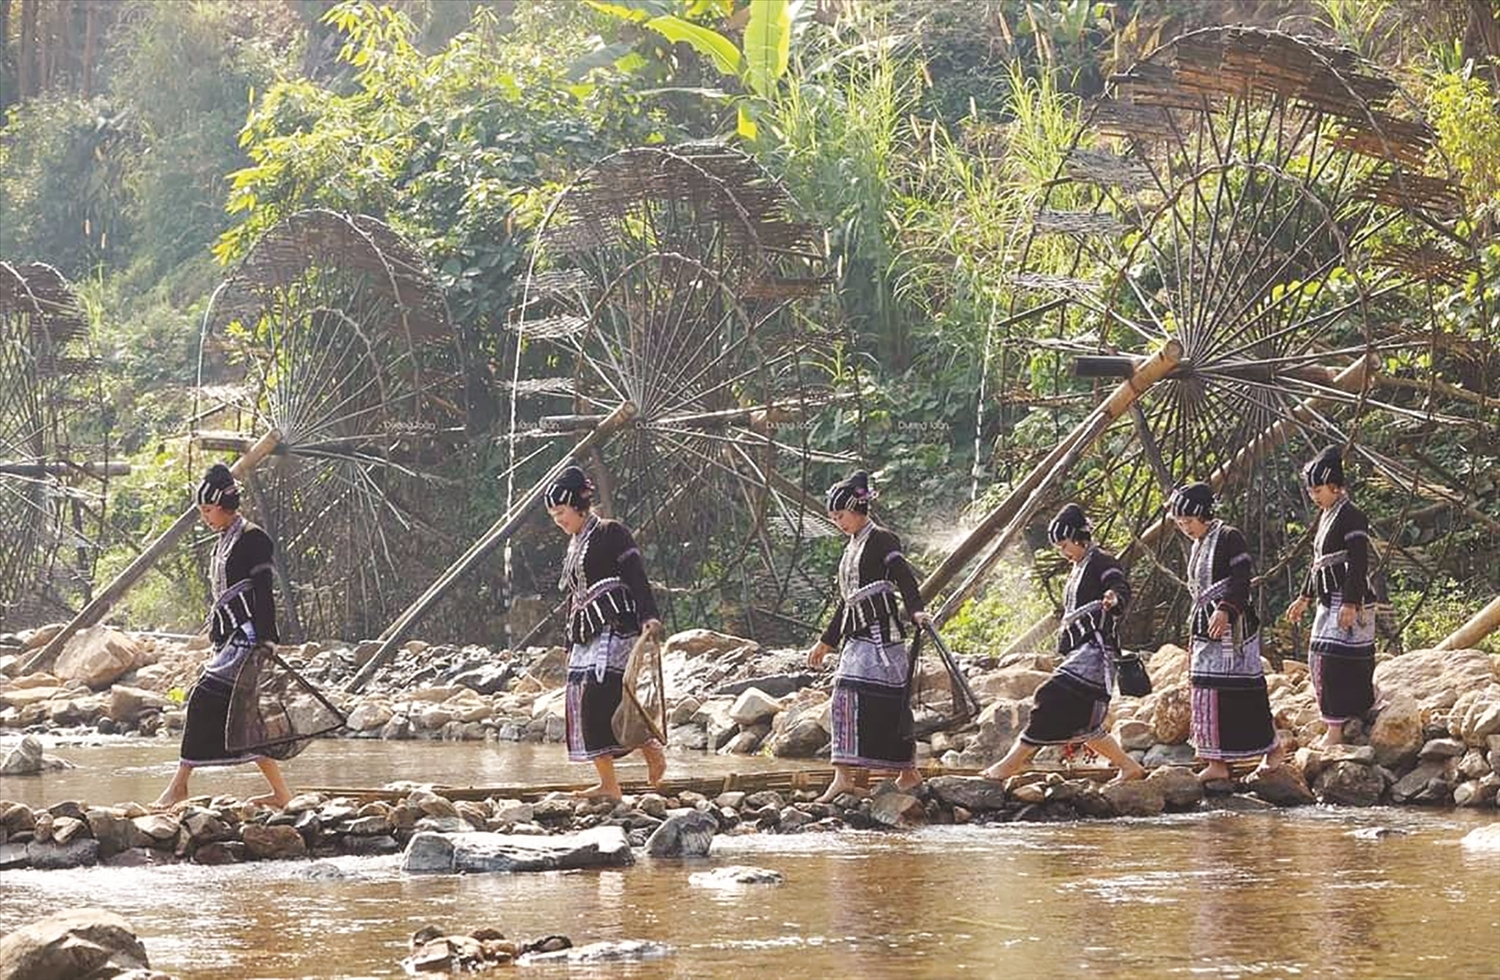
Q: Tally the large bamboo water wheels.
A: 4